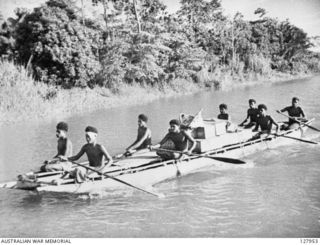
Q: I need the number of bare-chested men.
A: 8